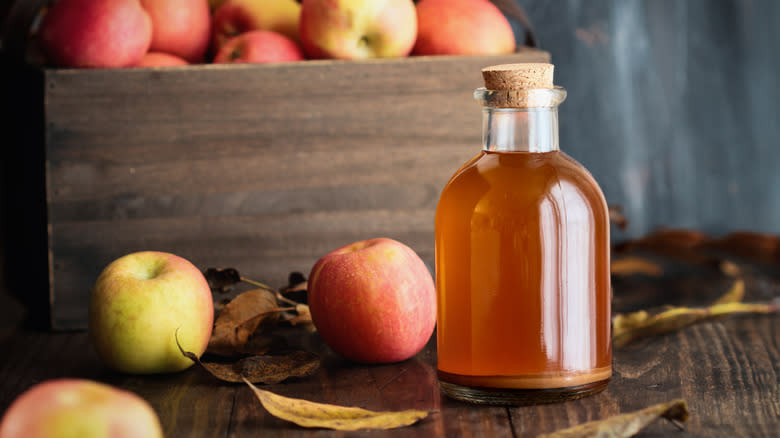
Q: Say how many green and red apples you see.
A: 10